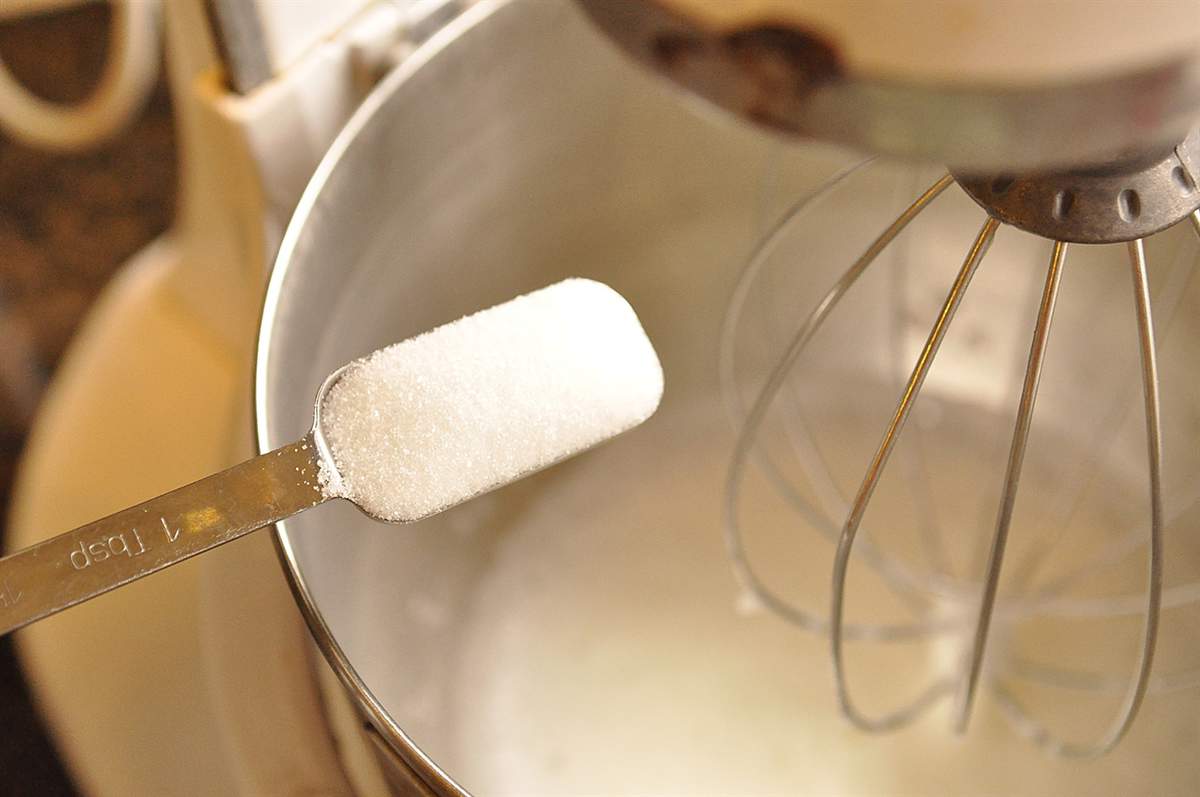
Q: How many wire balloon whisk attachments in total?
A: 1